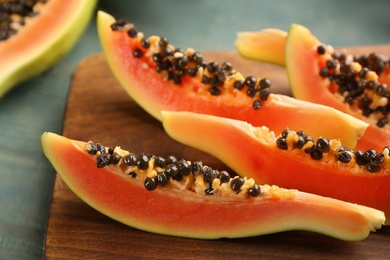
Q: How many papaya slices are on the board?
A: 5